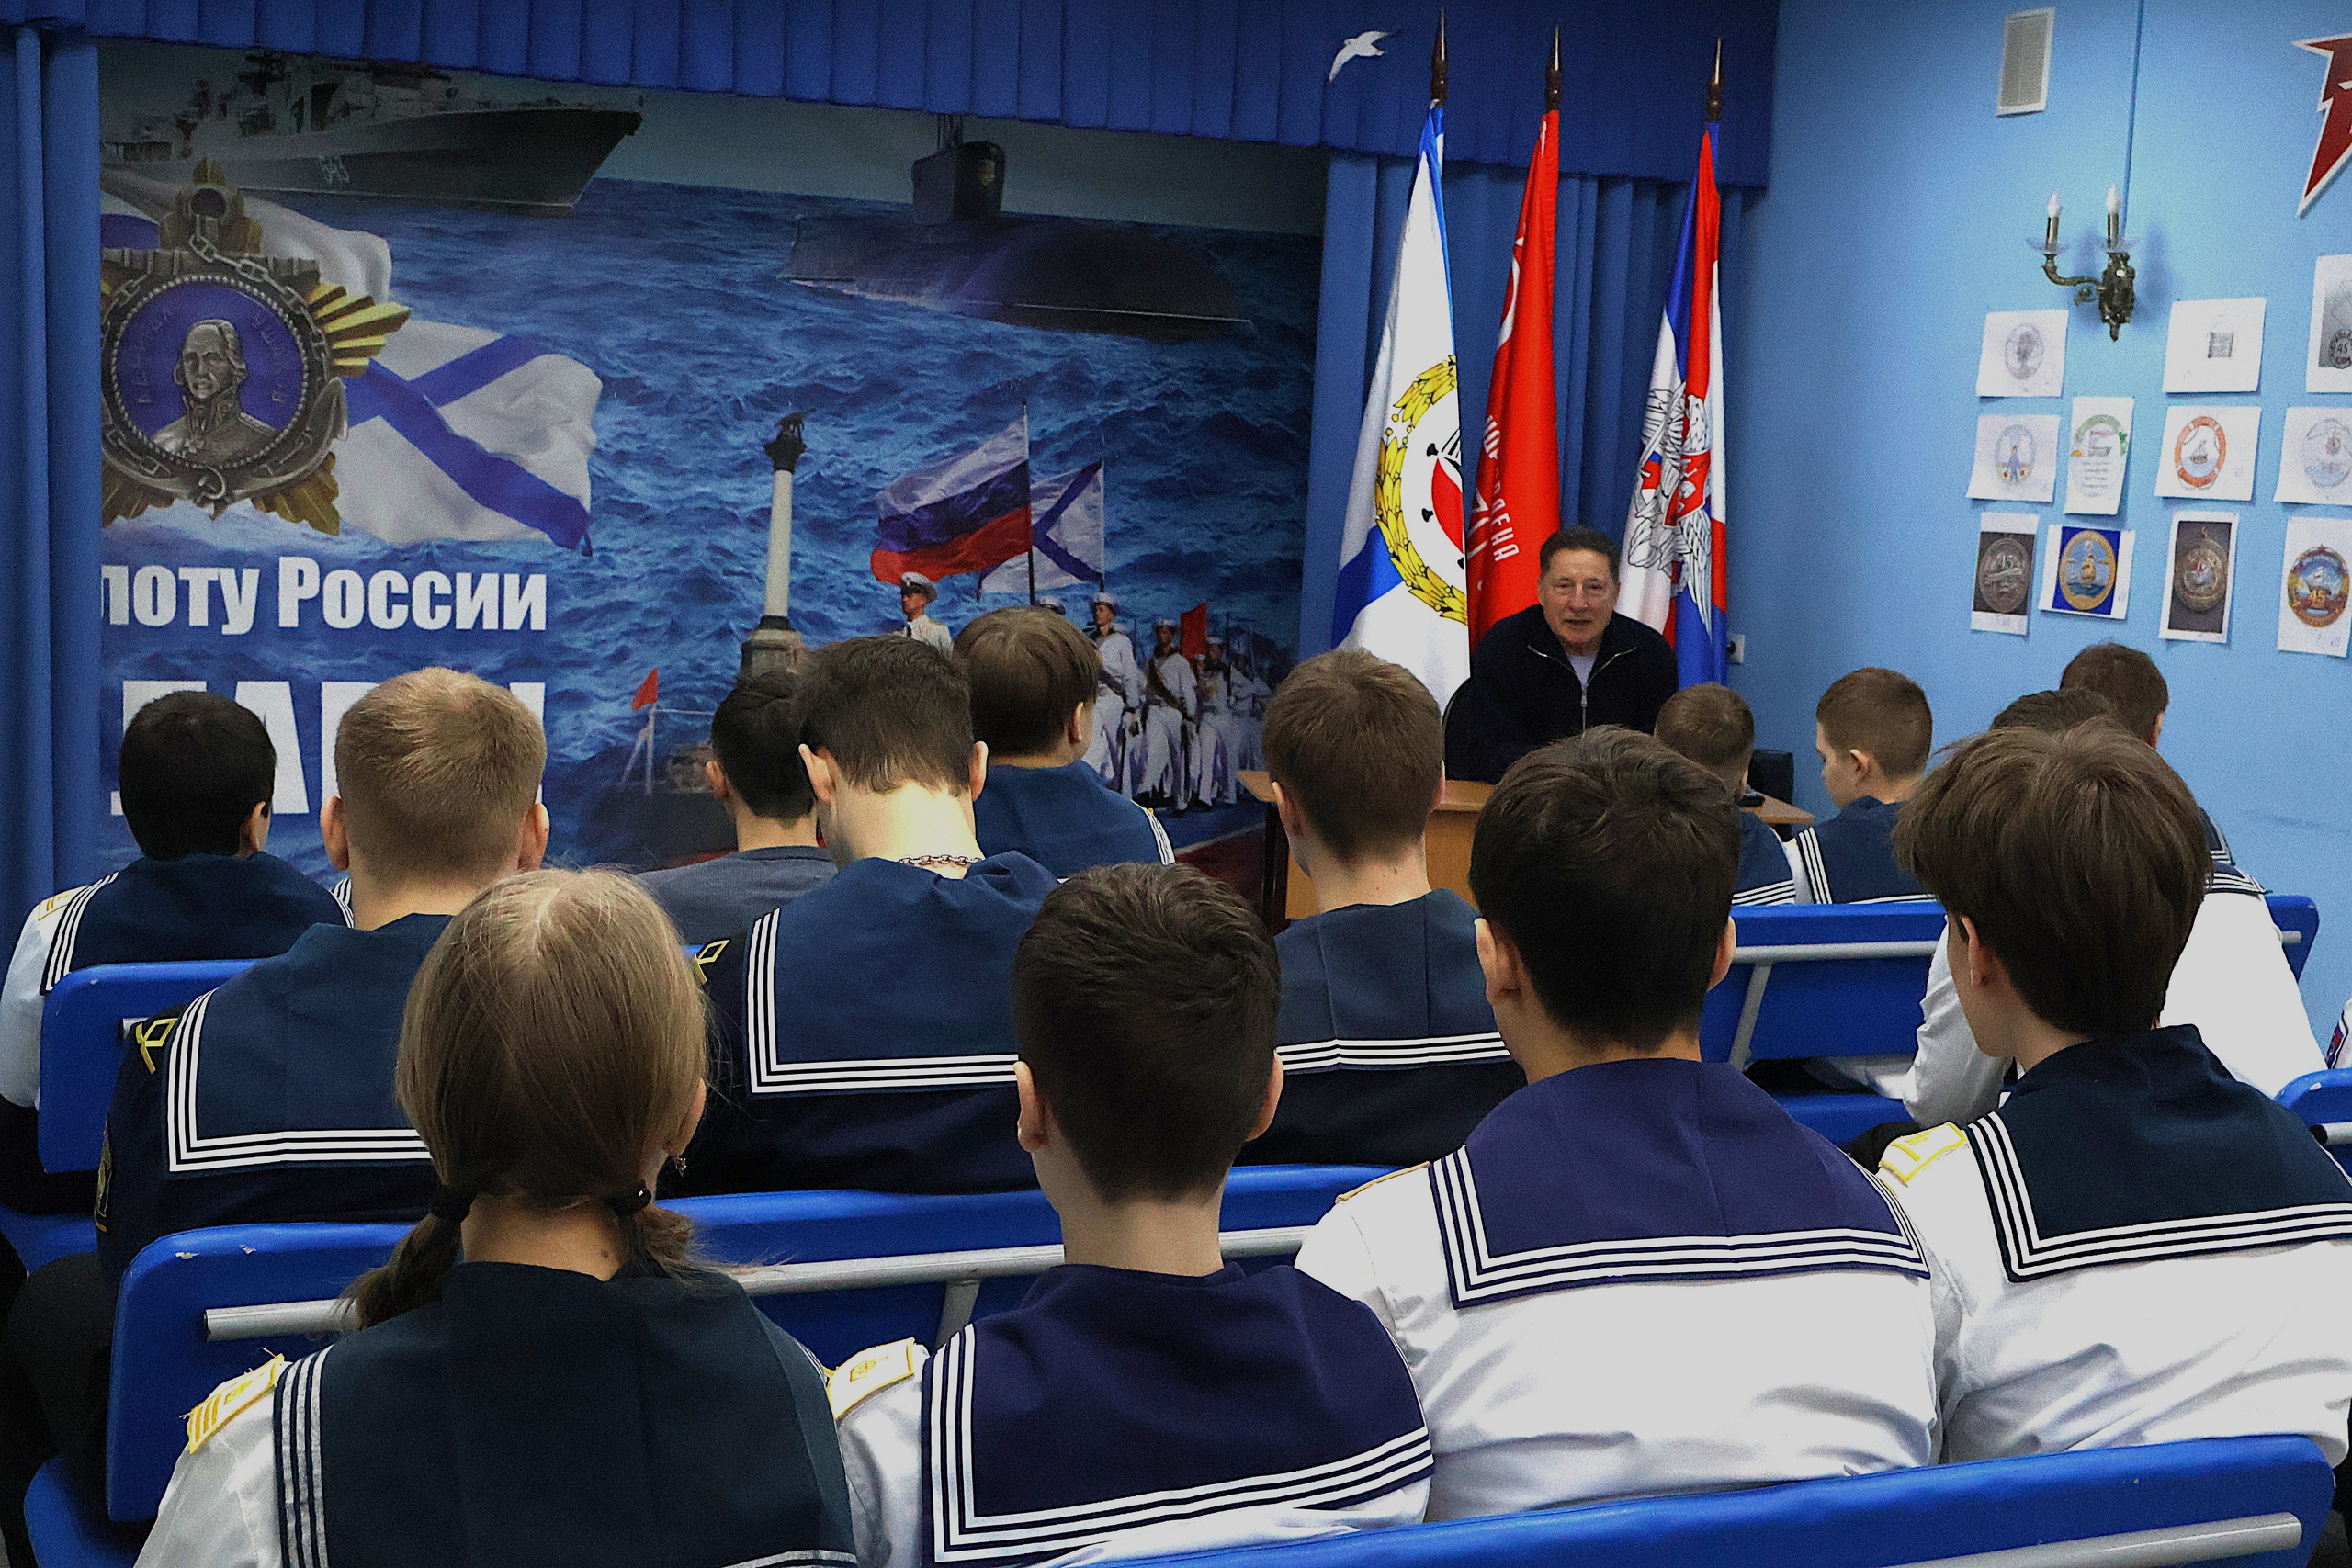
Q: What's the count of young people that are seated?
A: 14